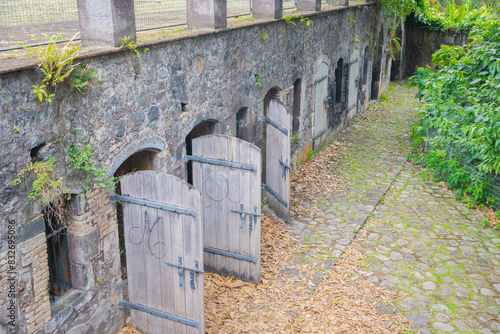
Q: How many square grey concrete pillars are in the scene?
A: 5